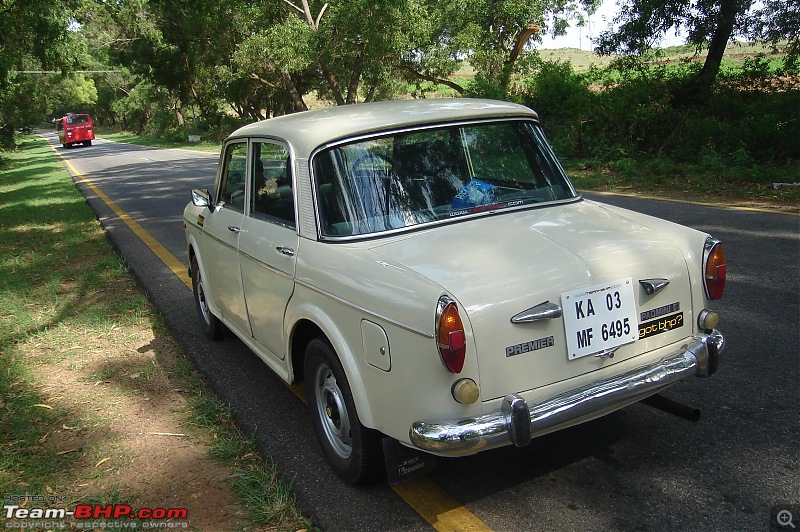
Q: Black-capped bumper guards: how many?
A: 2